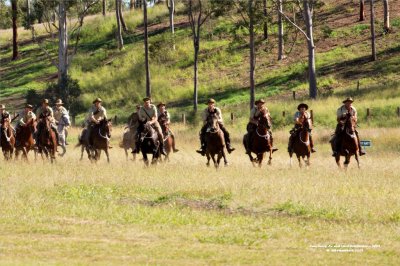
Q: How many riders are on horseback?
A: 12